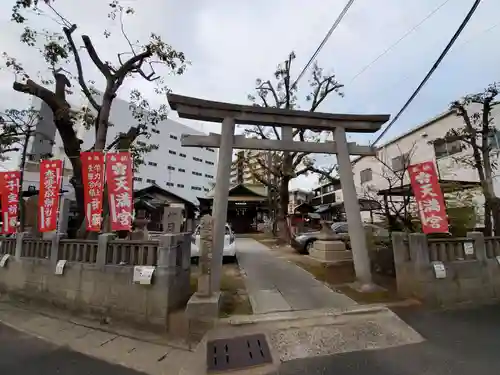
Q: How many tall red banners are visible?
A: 5